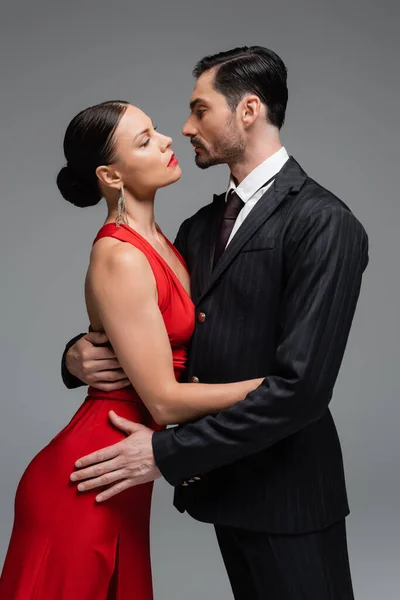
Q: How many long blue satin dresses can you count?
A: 0